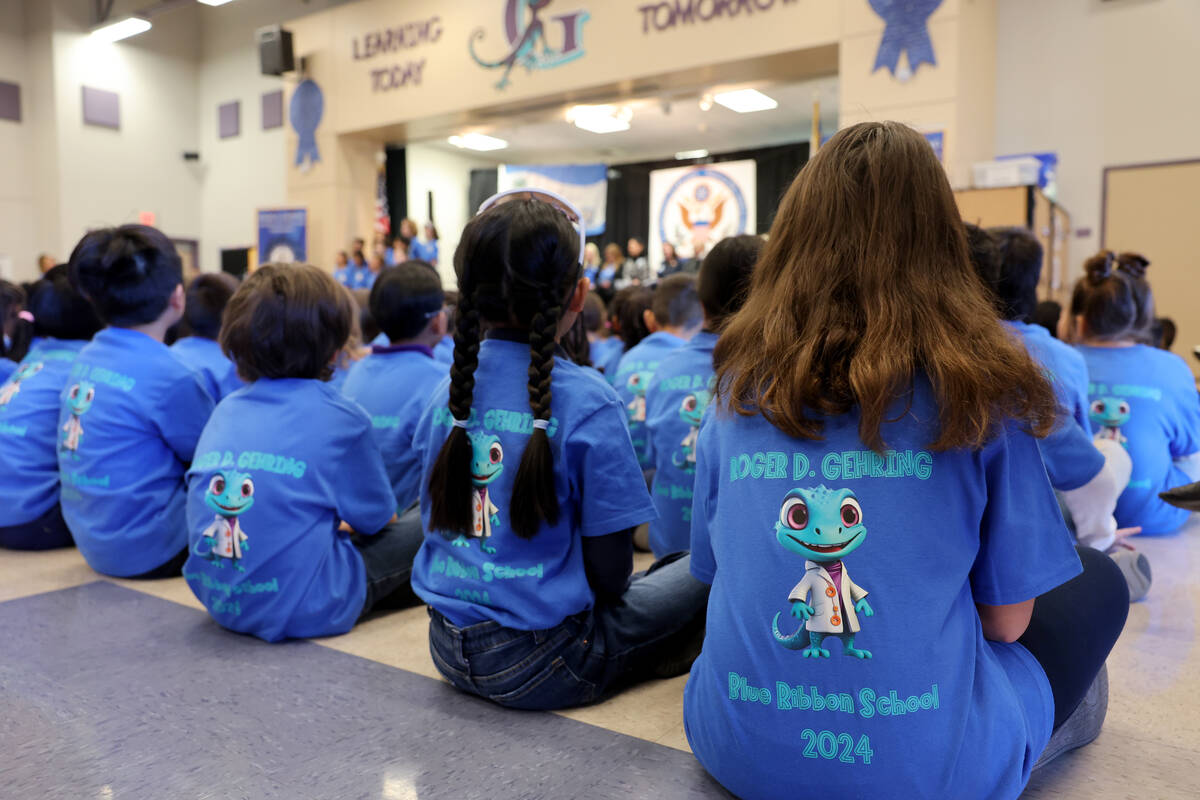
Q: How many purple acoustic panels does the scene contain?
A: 4